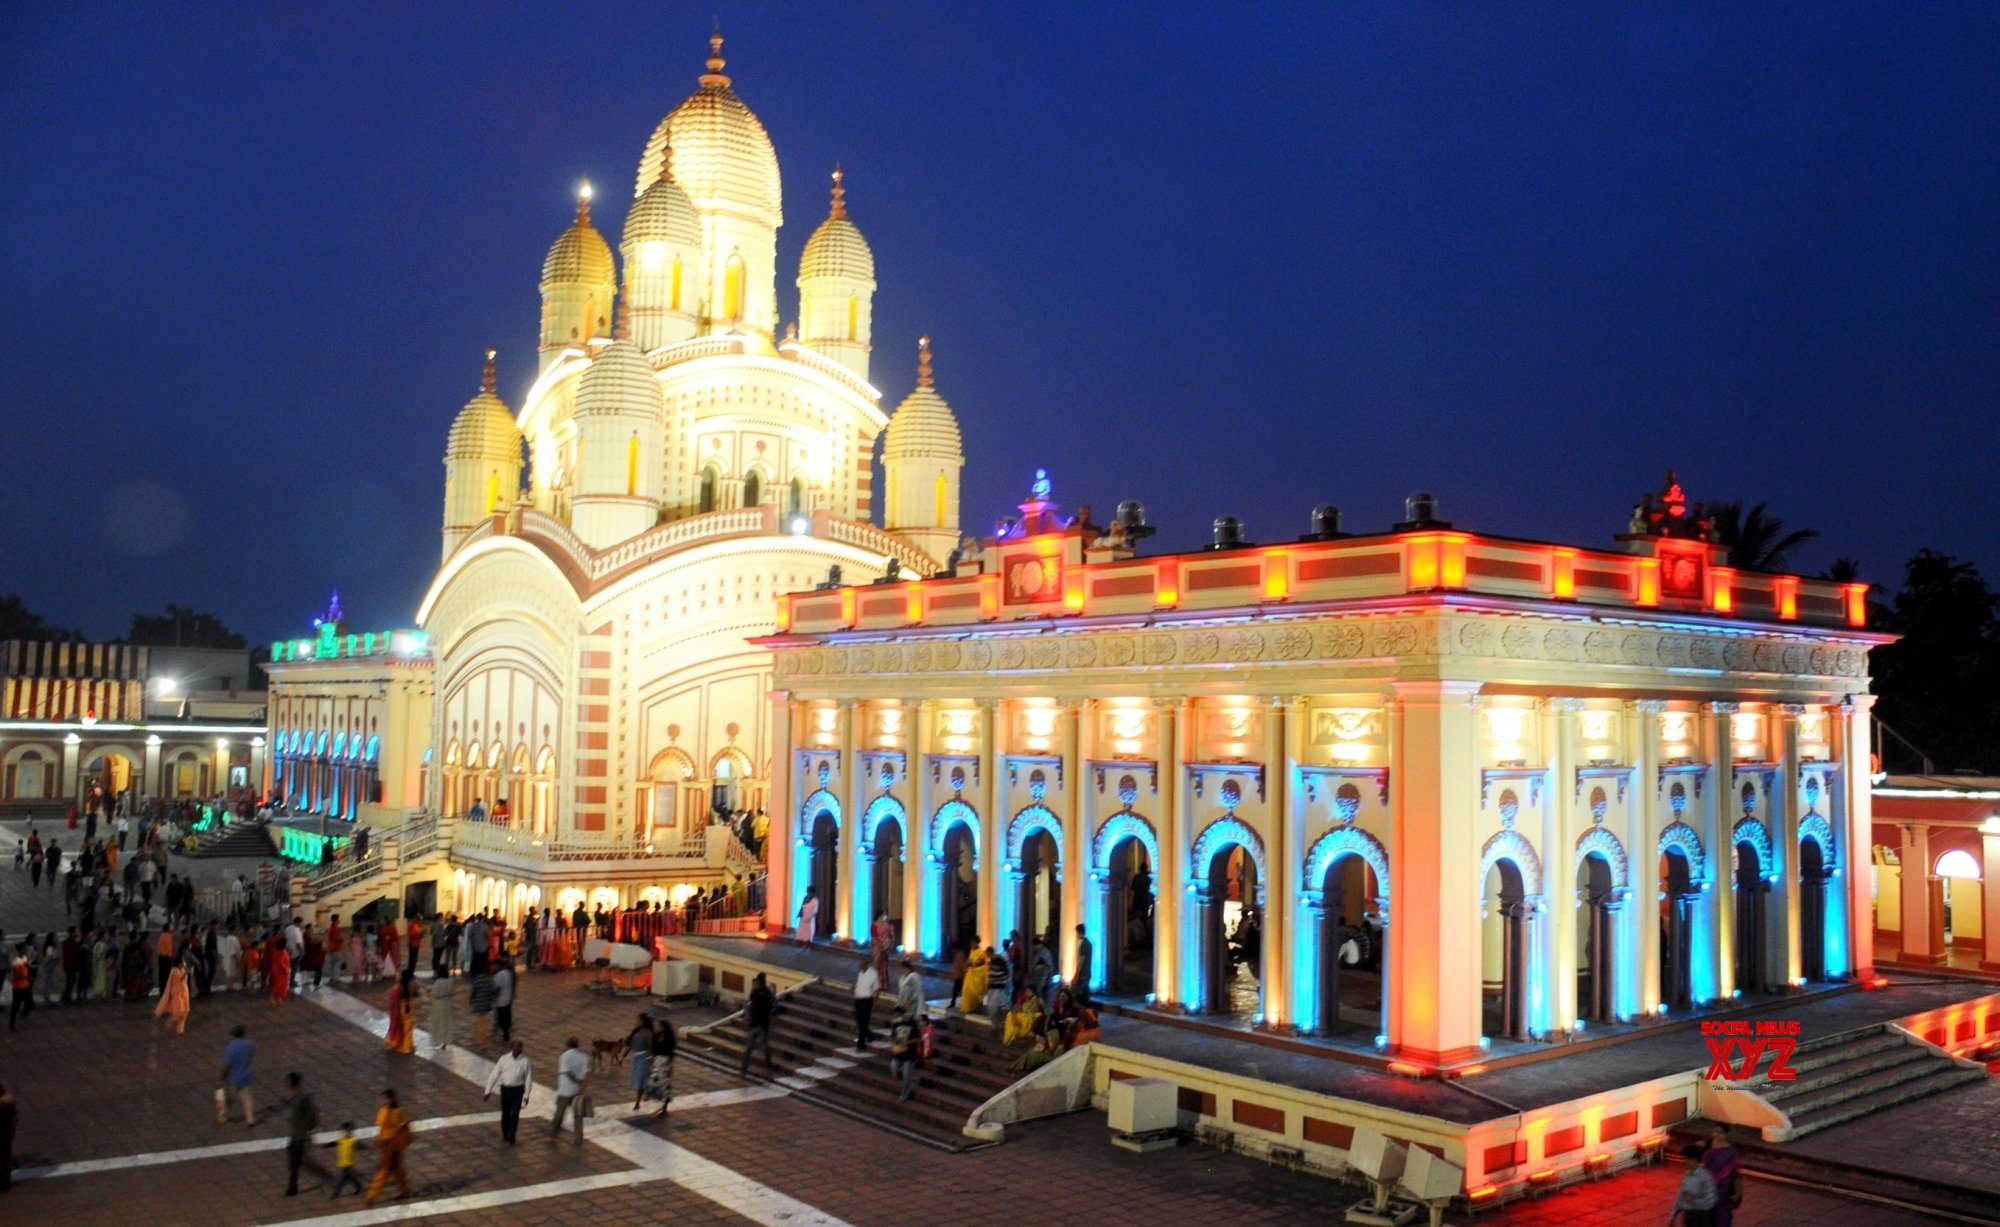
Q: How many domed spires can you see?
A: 7